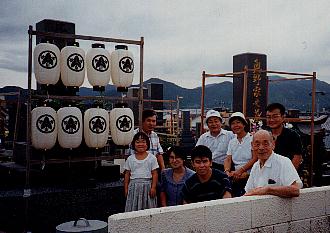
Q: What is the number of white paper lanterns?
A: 8